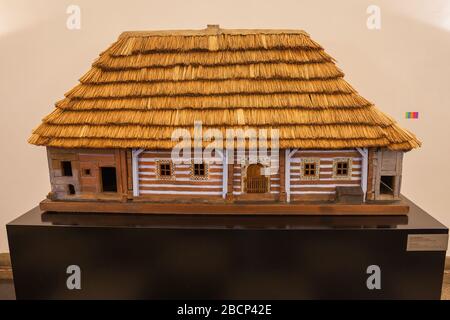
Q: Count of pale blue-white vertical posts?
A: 4